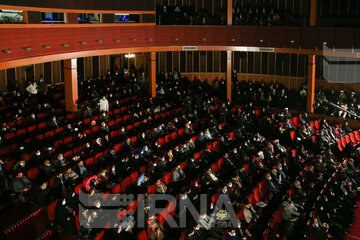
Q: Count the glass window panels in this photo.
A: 4